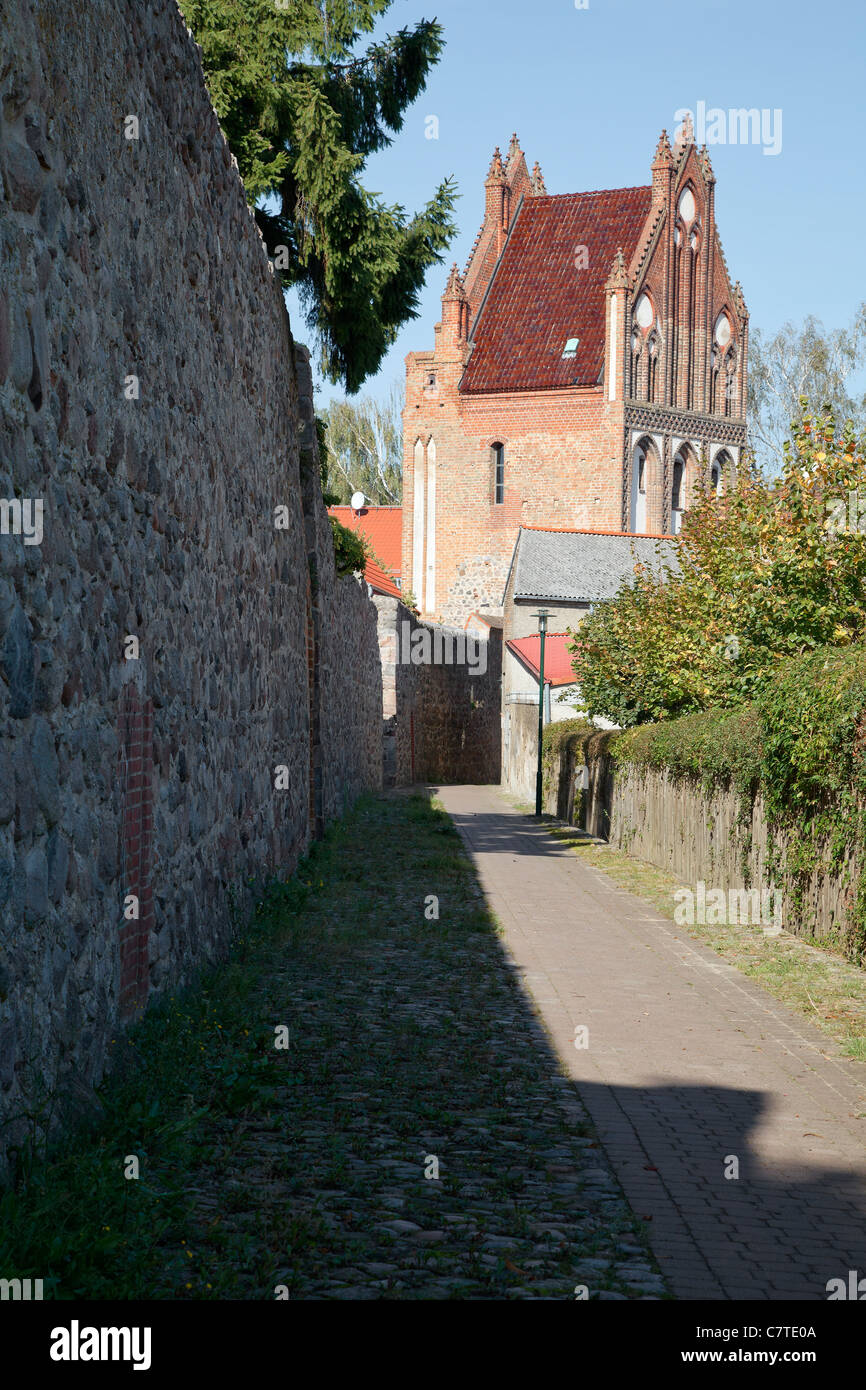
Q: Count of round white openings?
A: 3